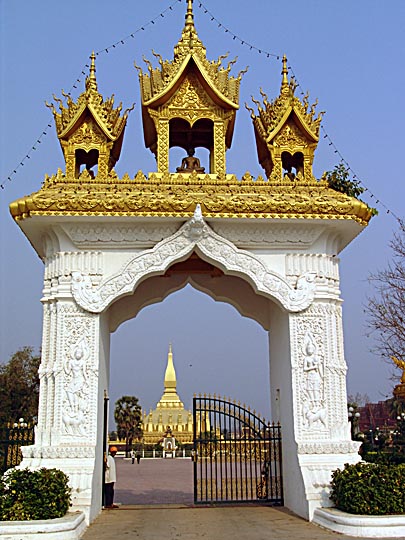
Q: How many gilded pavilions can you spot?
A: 3